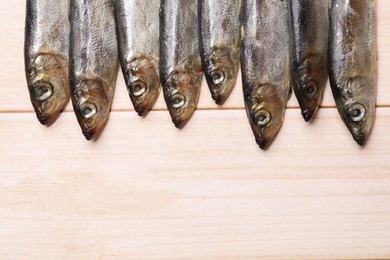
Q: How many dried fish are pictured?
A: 8